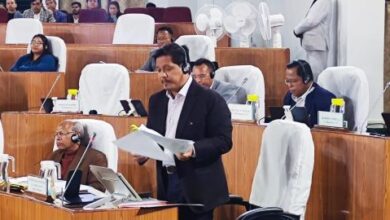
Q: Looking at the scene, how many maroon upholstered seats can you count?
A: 4